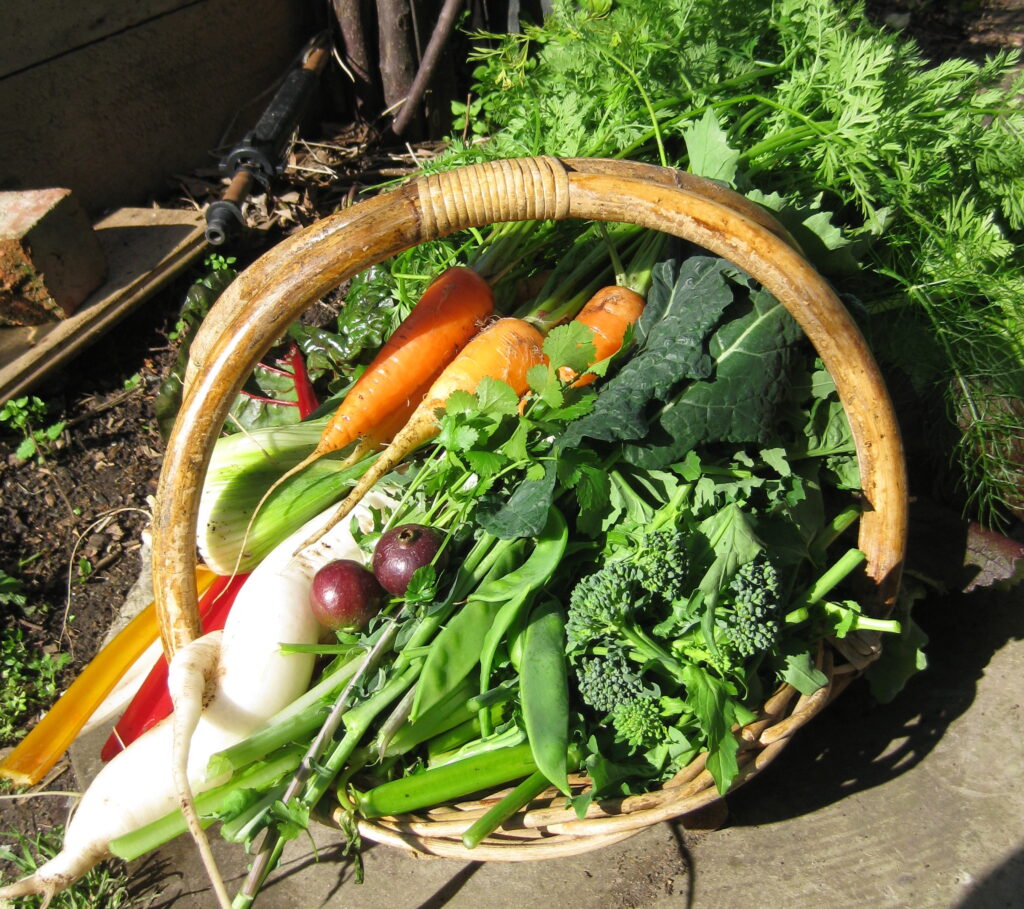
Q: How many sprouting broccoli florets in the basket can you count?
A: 5